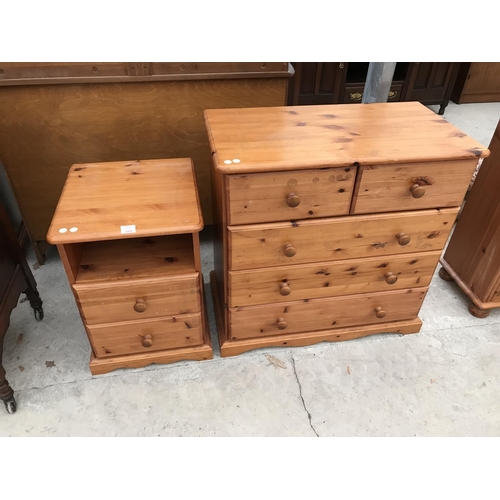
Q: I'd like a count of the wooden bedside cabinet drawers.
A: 2